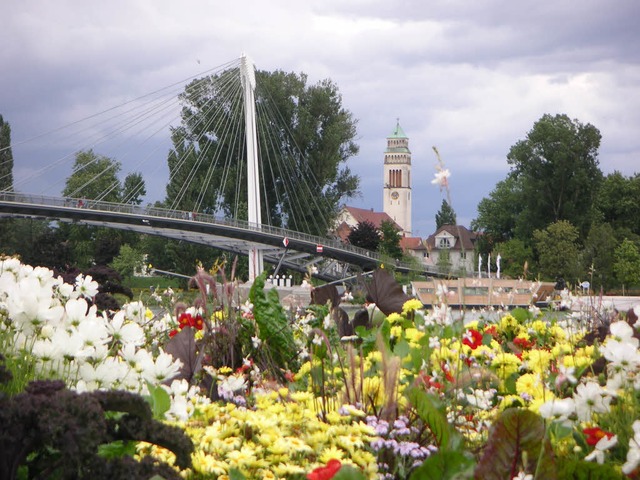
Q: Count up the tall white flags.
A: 3